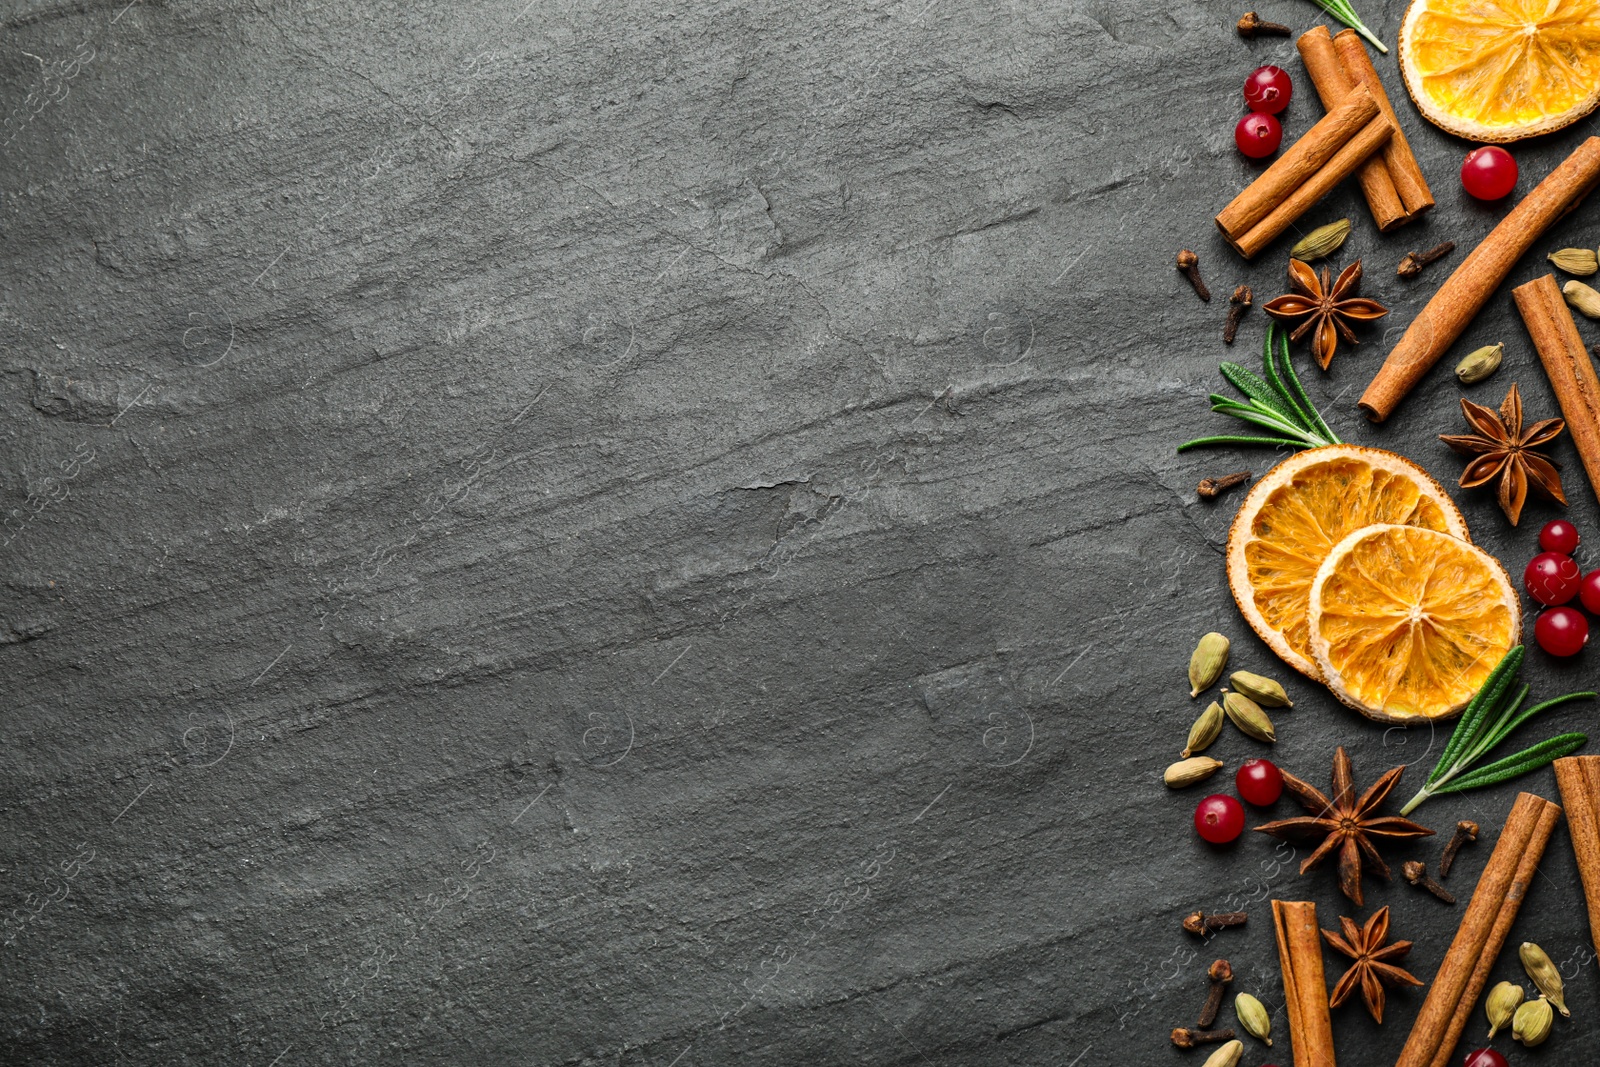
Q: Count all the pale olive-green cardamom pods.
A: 14